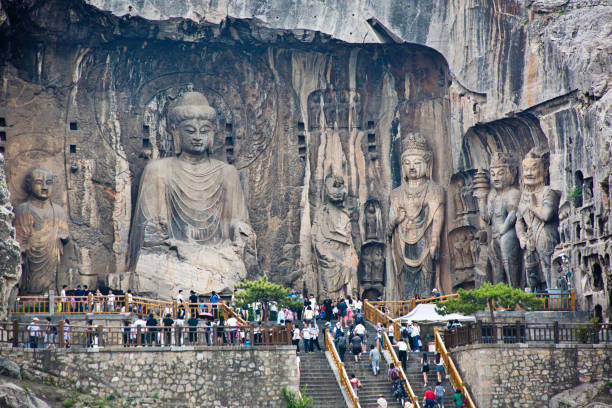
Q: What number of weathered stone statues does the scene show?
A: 6